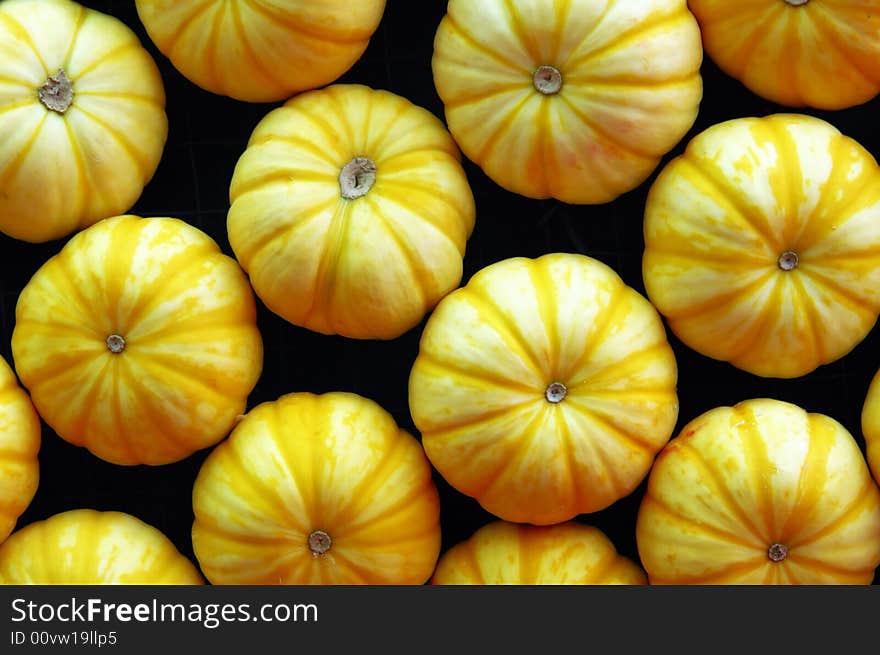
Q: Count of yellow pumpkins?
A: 14